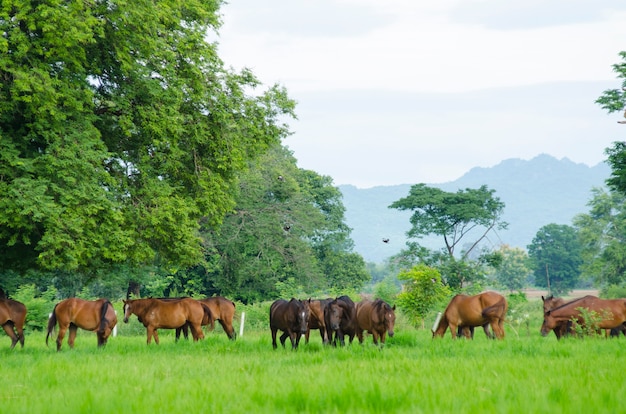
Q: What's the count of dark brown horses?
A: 2